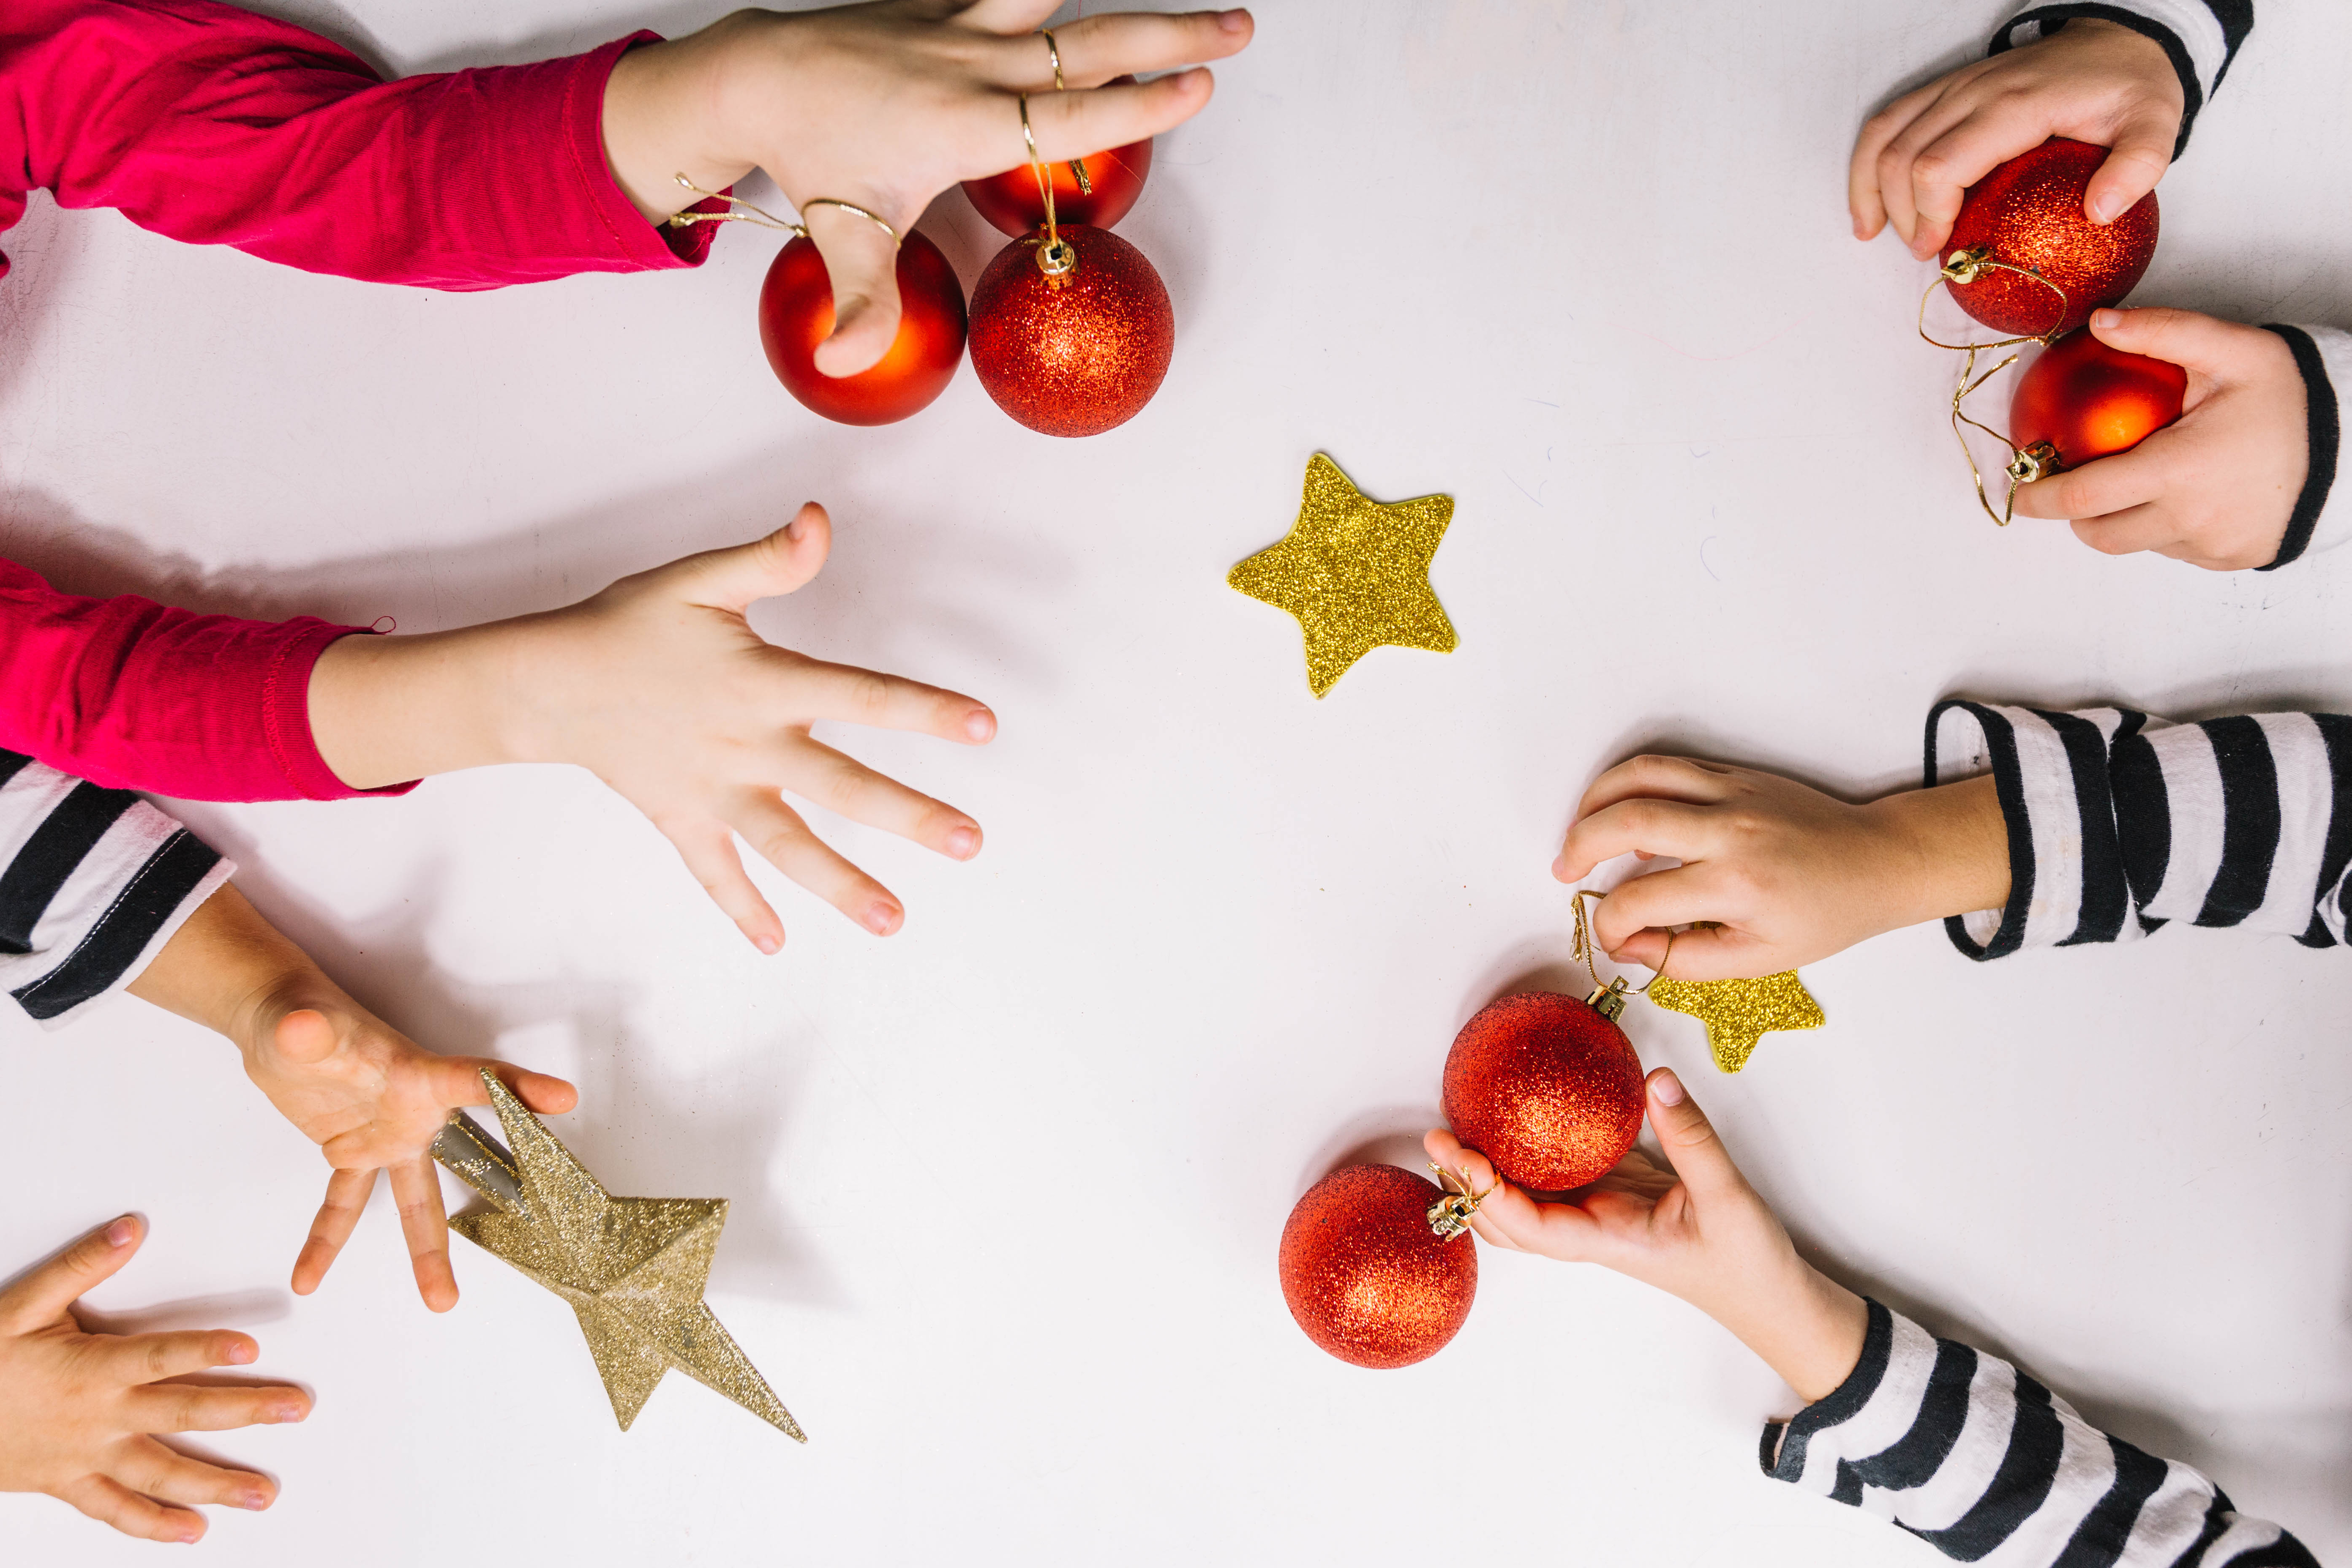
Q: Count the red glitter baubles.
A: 4